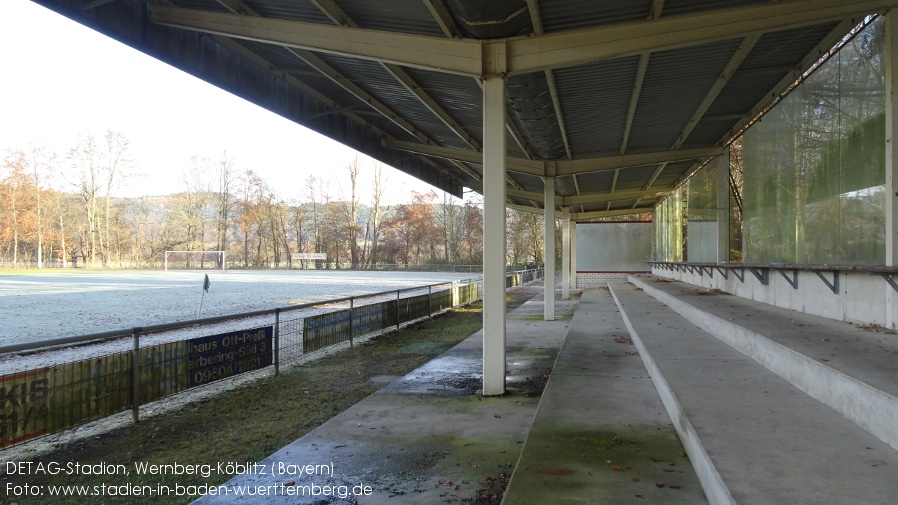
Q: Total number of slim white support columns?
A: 4